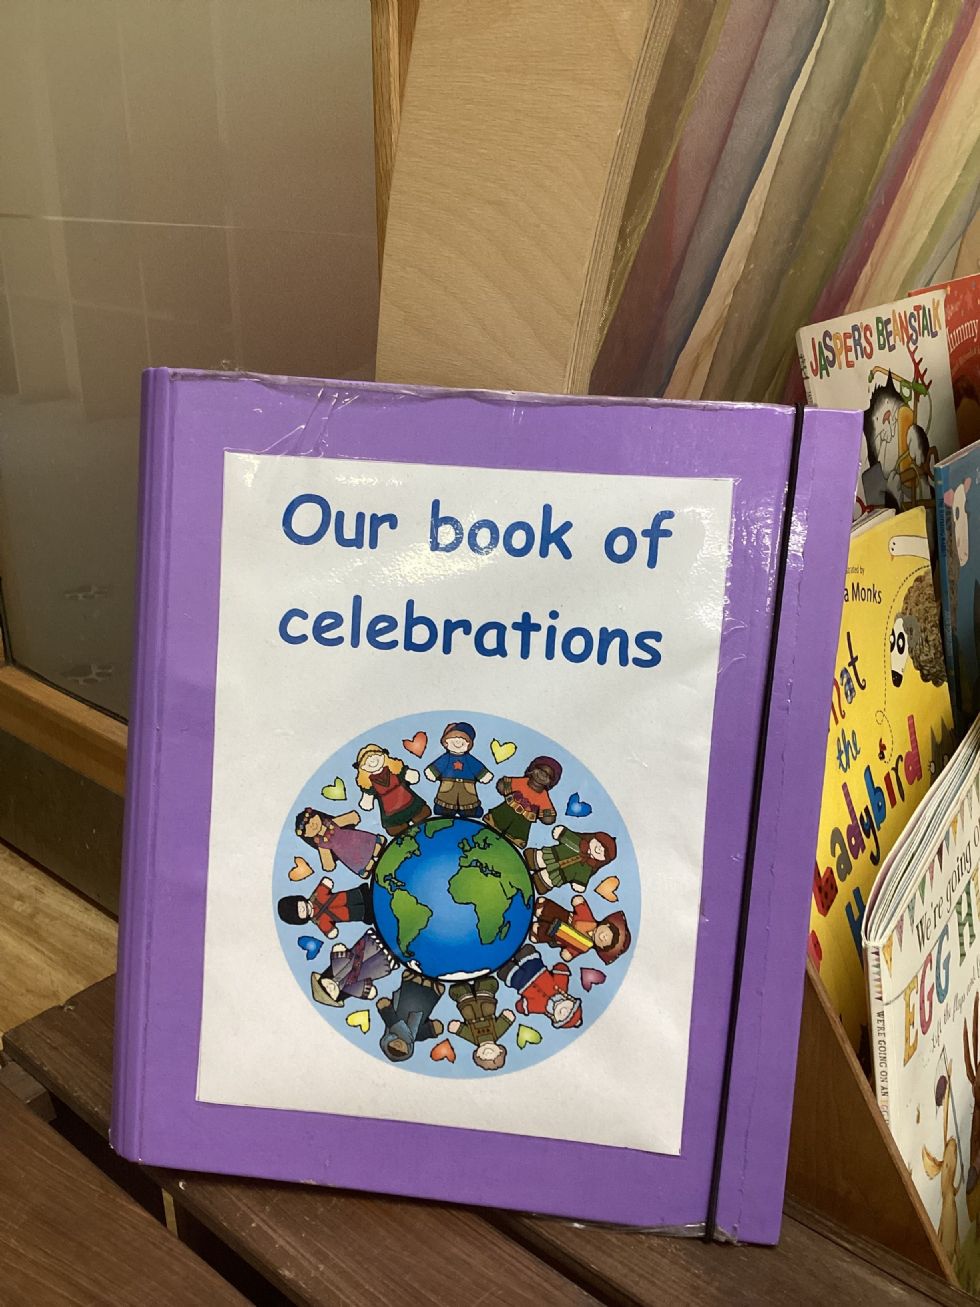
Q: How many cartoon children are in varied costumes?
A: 11